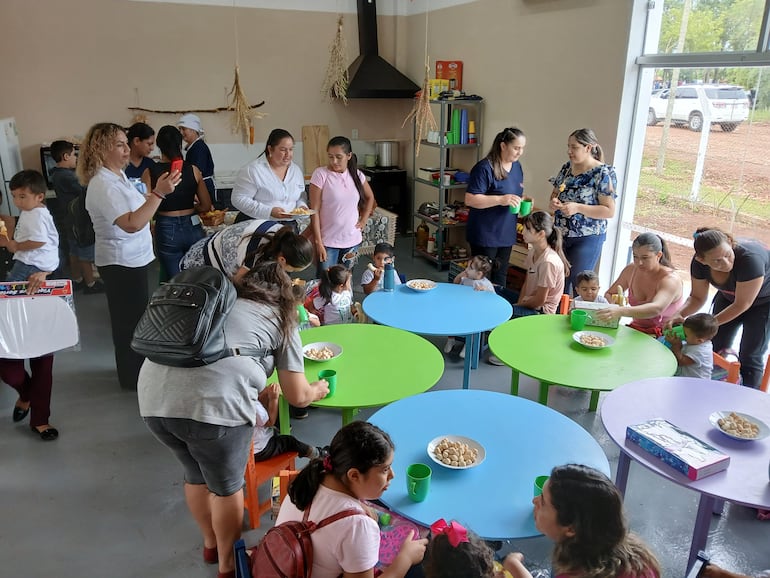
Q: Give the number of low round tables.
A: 5